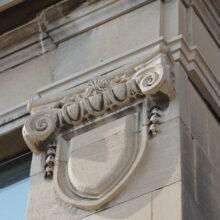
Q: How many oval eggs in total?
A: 3